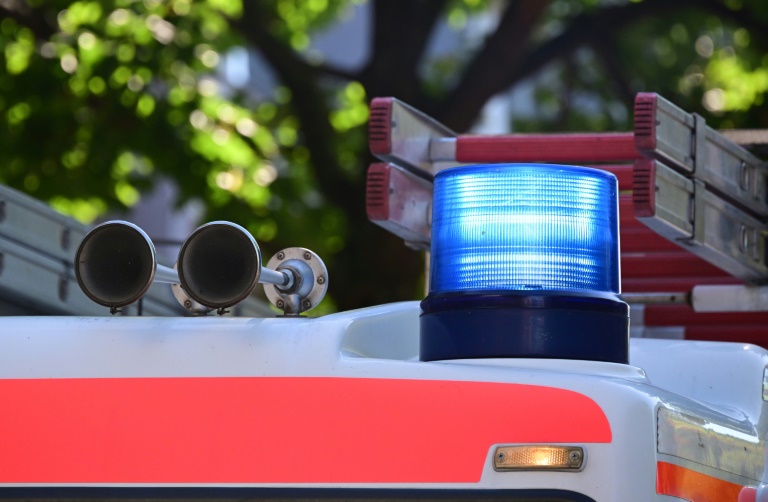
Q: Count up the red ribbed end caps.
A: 4